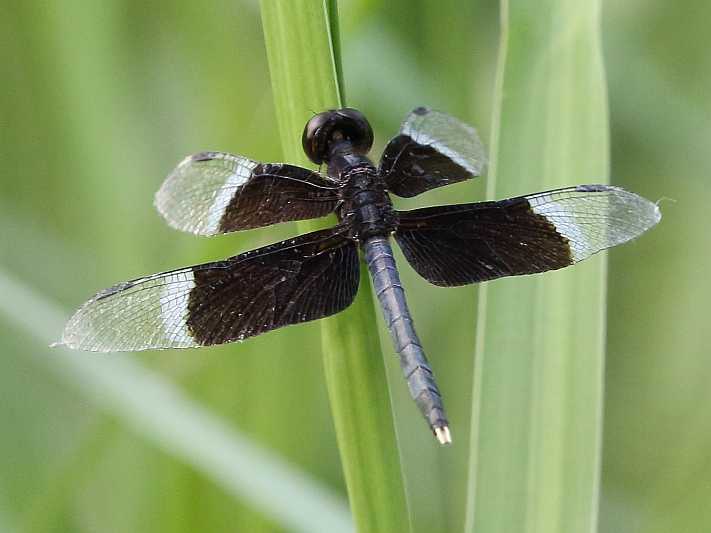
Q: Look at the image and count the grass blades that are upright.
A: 2